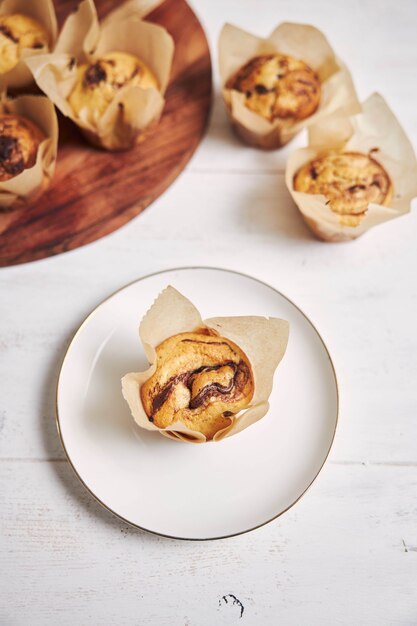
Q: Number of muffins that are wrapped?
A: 6